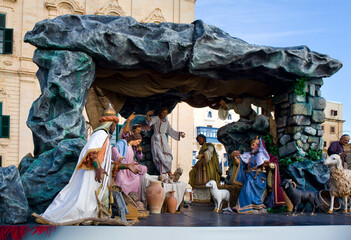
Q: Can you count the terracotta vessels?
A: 2